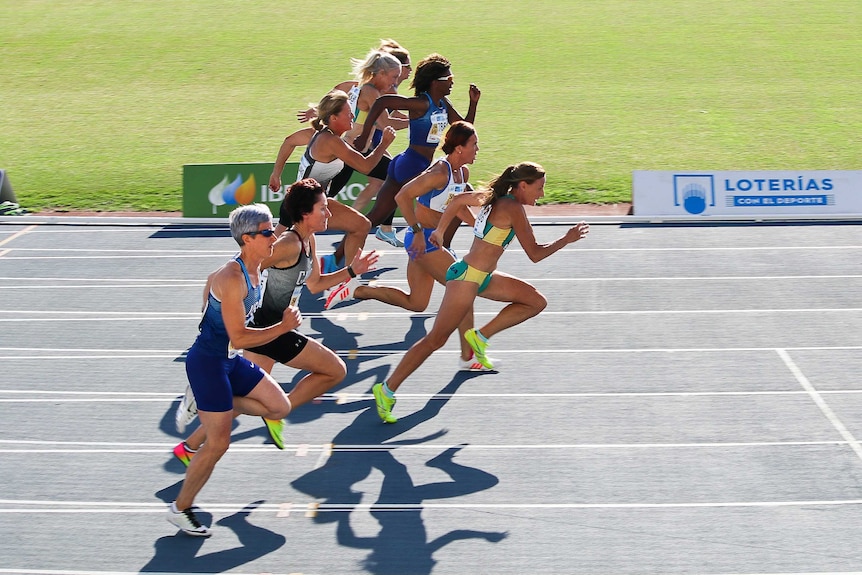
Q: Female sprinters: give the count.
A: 8